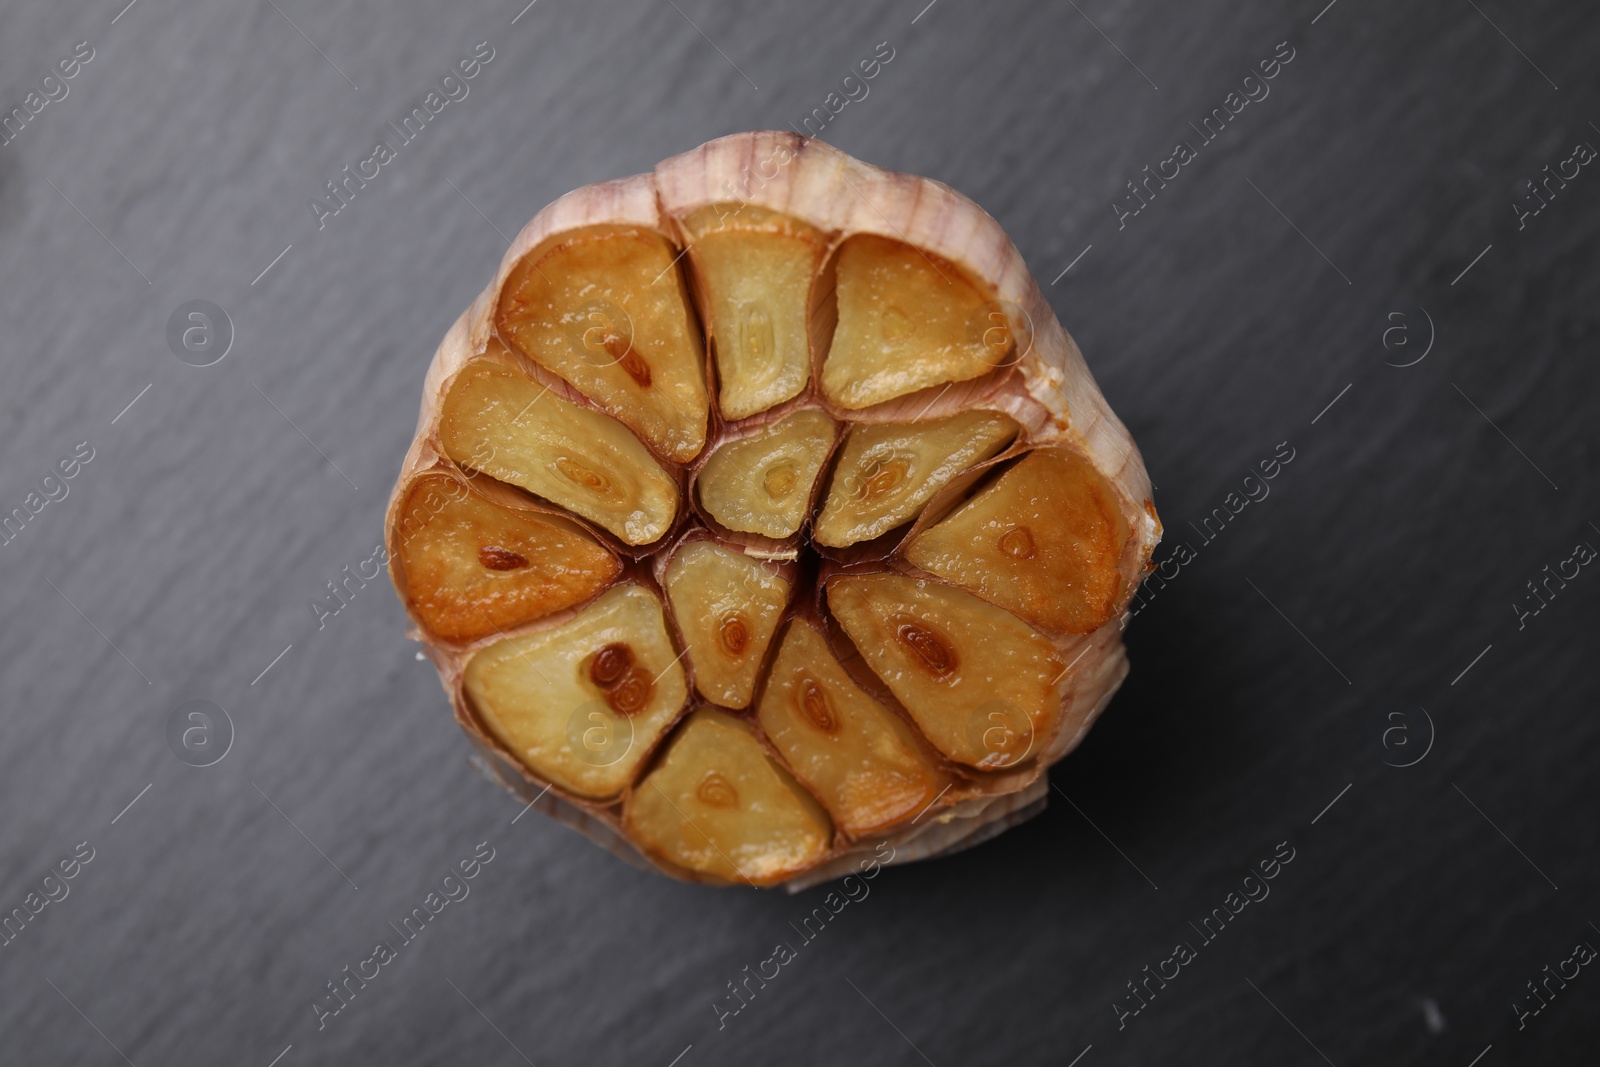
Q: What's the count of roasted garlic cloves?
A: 13